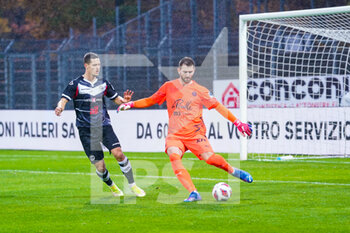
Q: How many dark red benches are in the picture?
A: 0